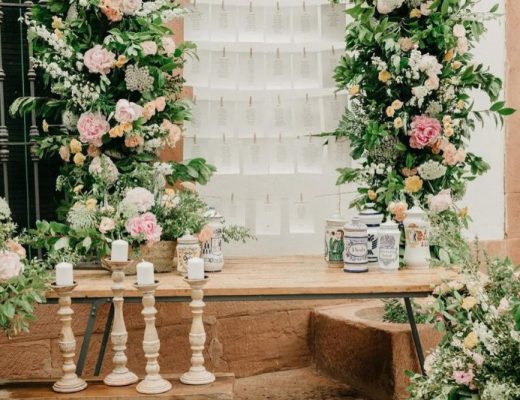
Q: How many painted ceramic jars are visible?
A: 7